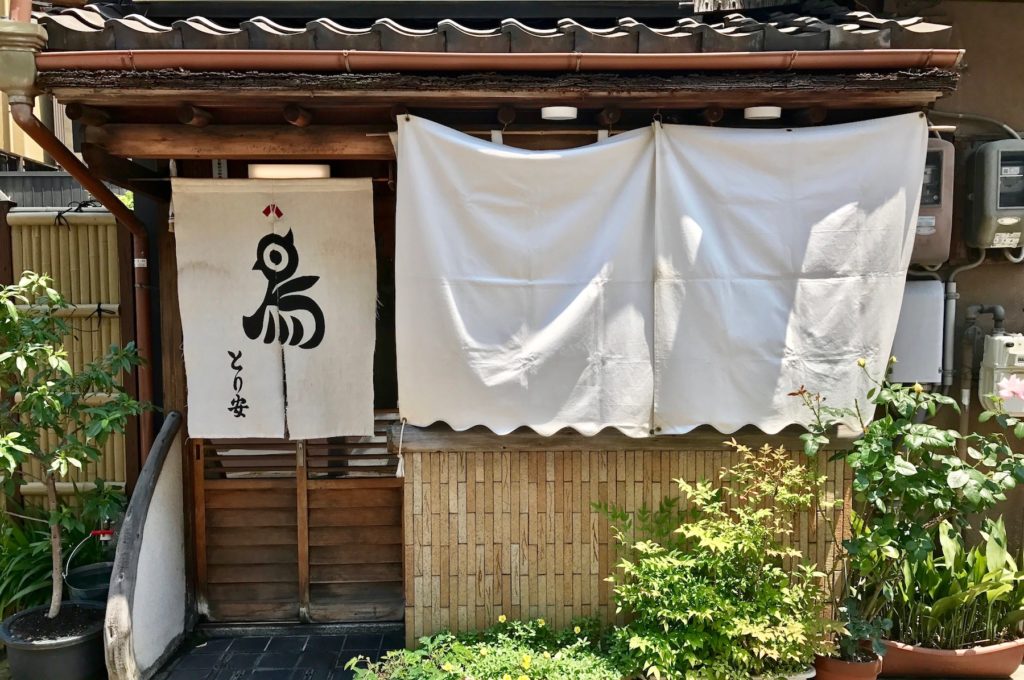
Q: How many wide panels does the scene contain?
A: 2